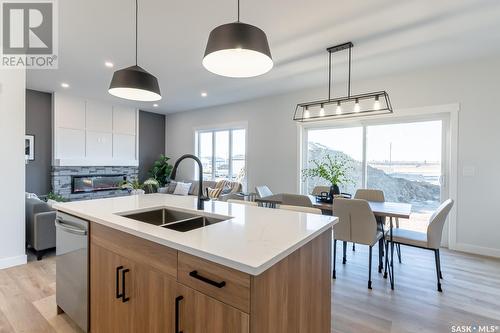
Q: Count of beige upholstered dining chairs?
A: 6